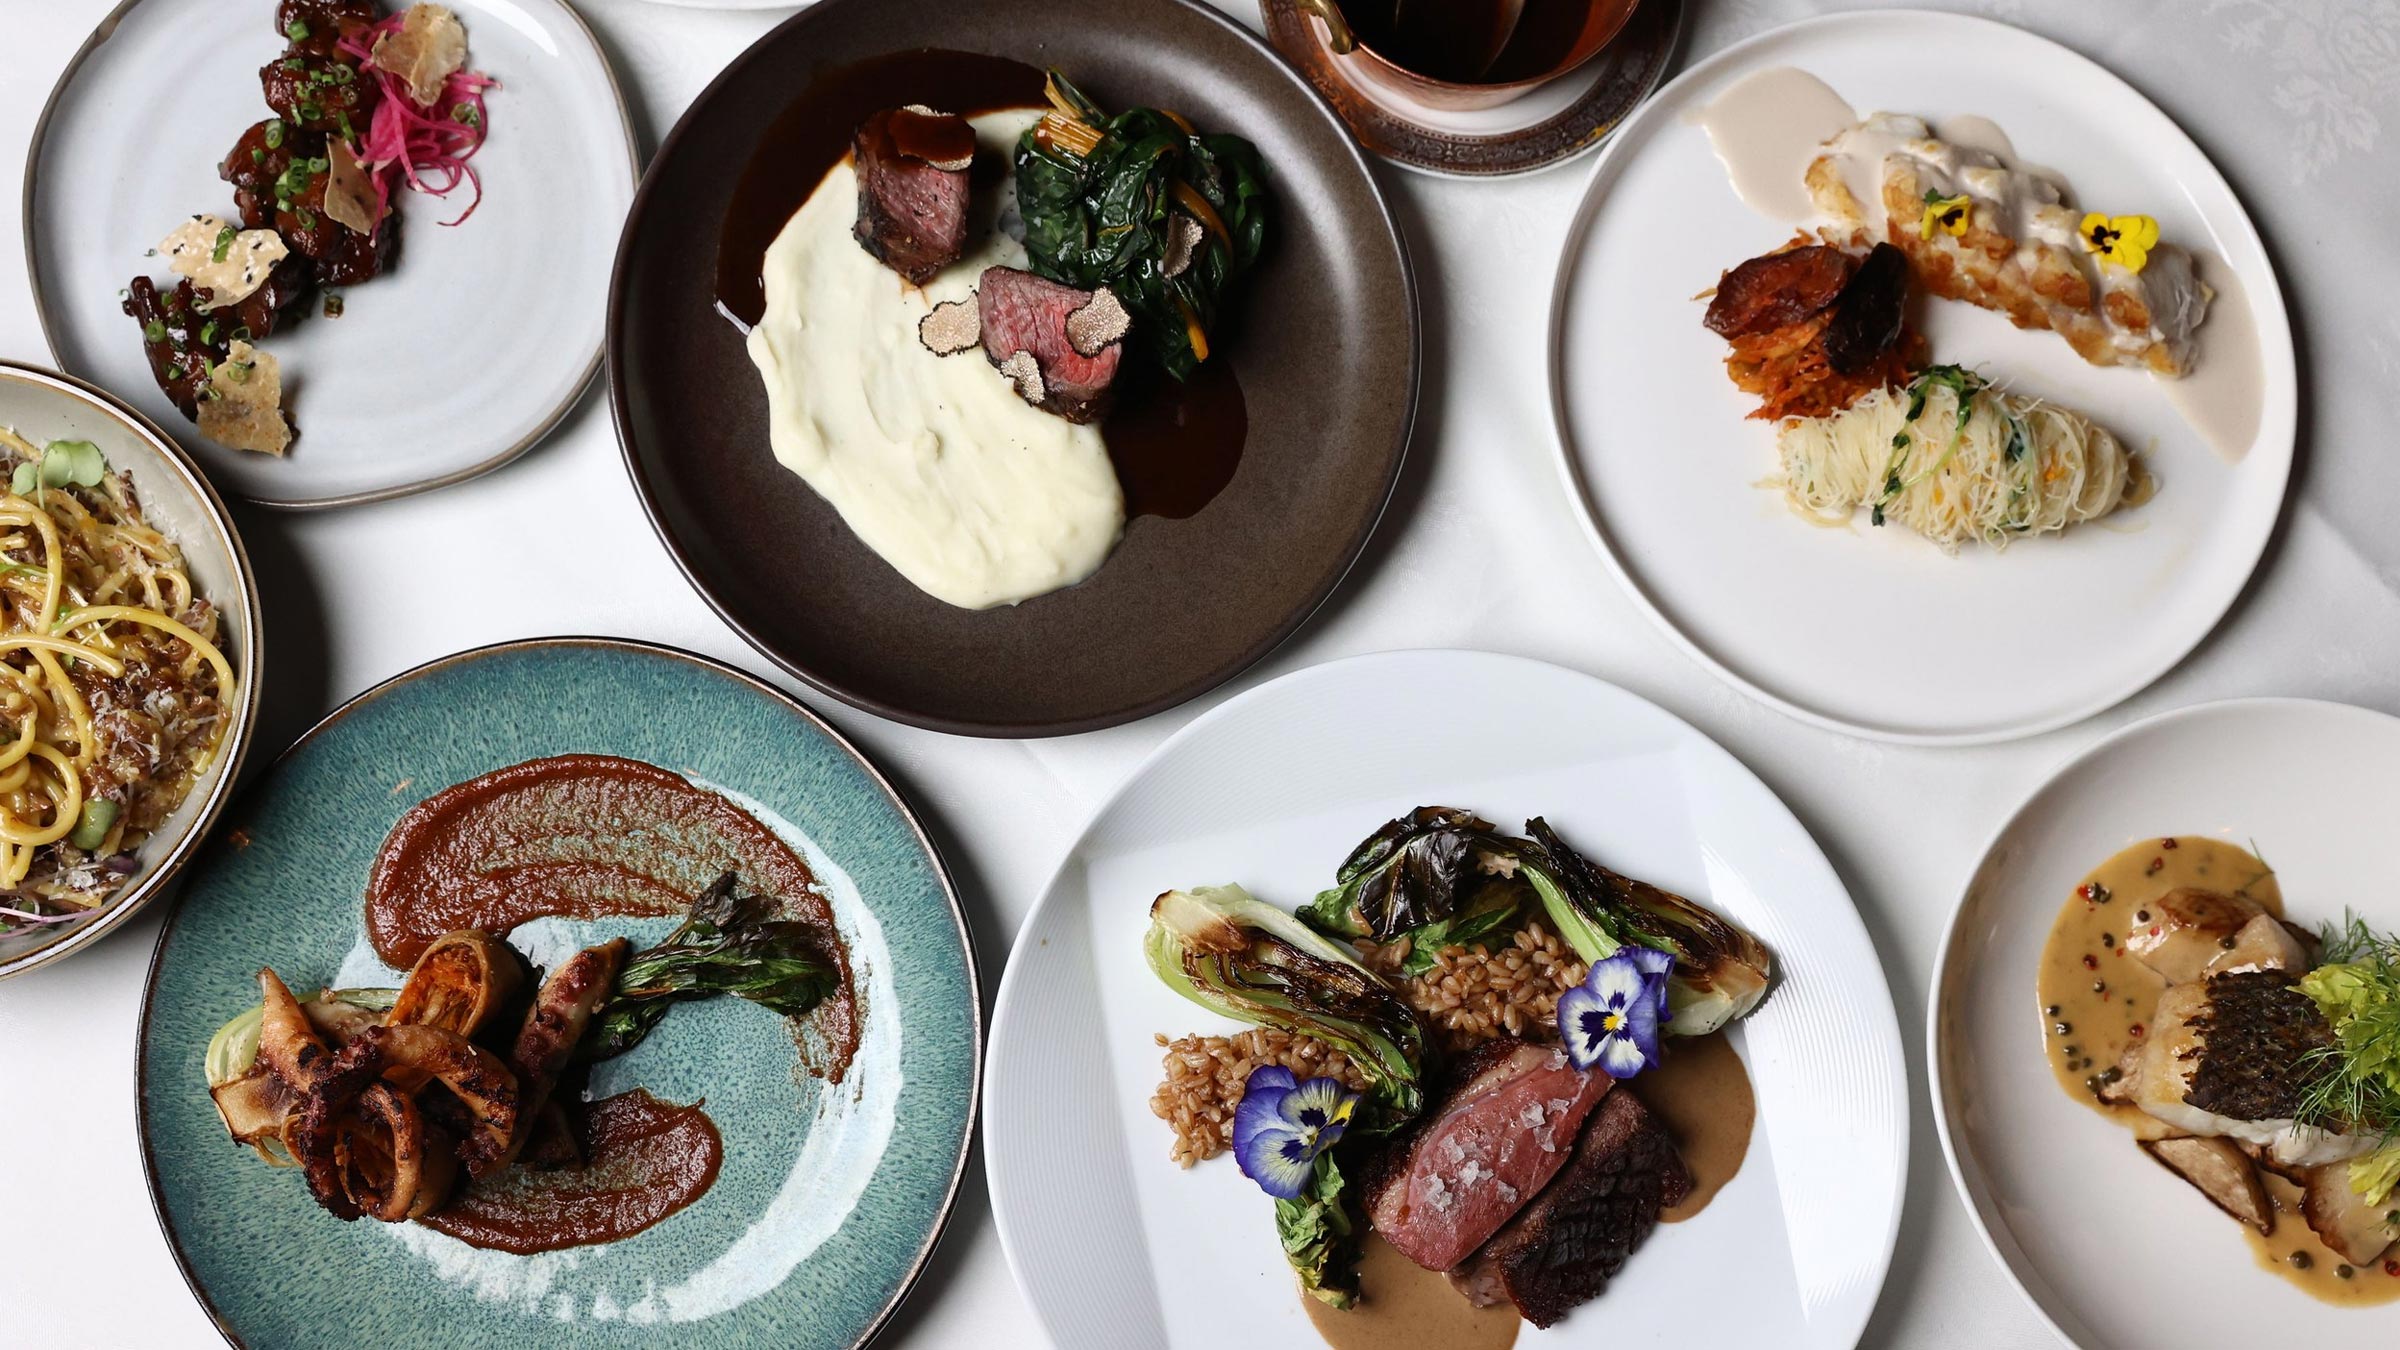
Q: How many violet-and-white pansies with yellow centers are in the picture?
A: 2